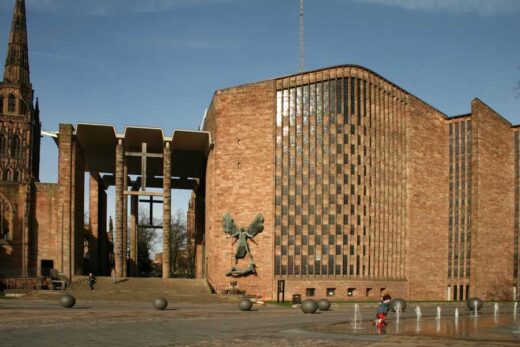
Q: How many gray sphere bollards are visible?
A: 7